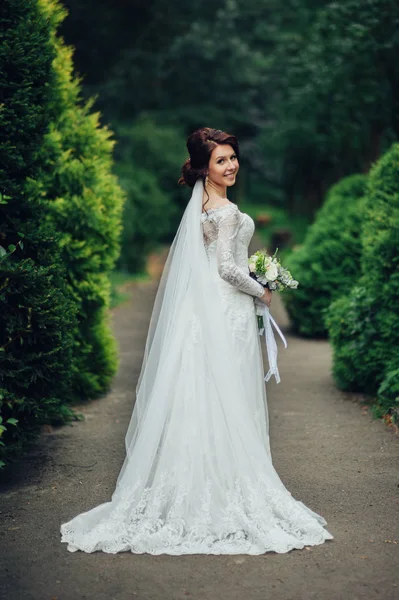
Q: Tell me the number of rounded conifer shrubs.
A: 2